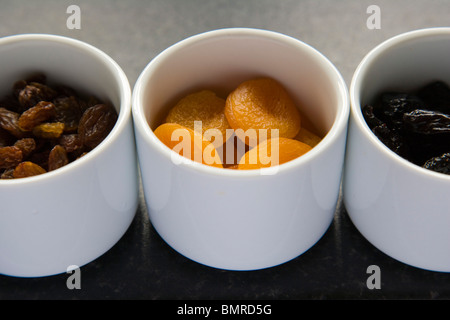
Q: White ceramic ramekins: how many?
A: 3